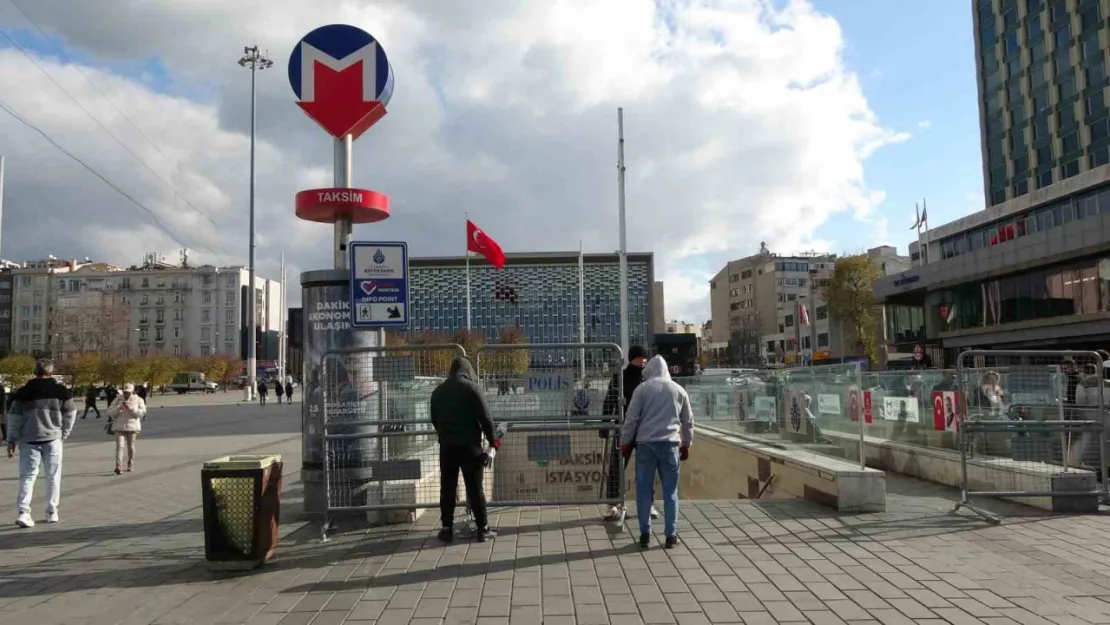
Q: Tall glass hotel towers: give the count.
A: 1